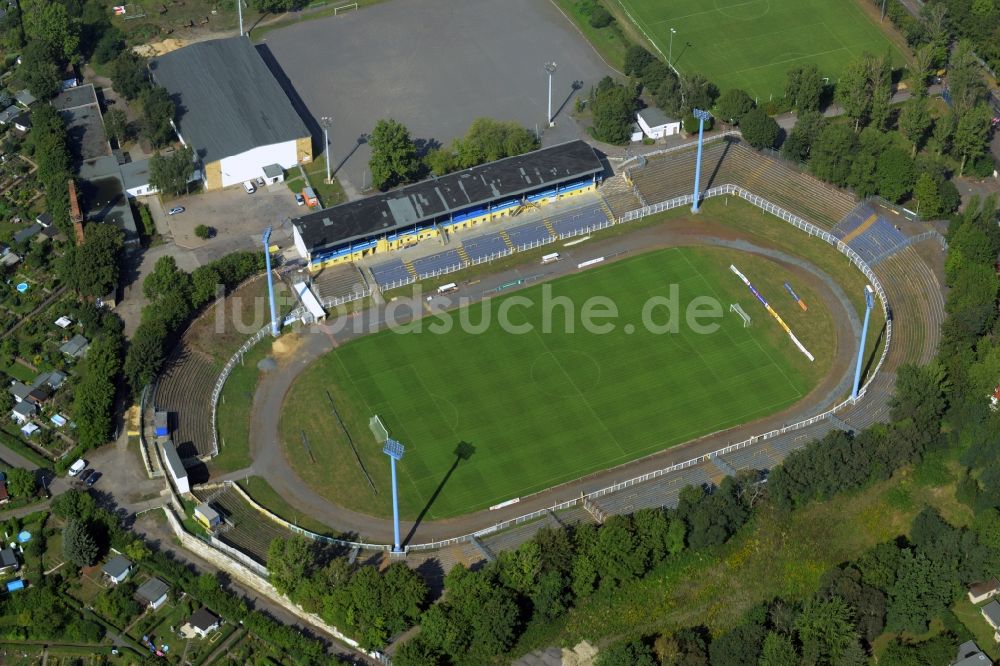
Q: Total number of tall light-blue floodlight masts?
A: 4